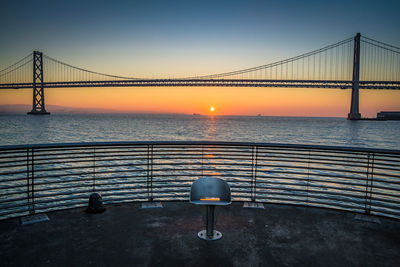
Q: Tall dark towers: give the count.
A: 2